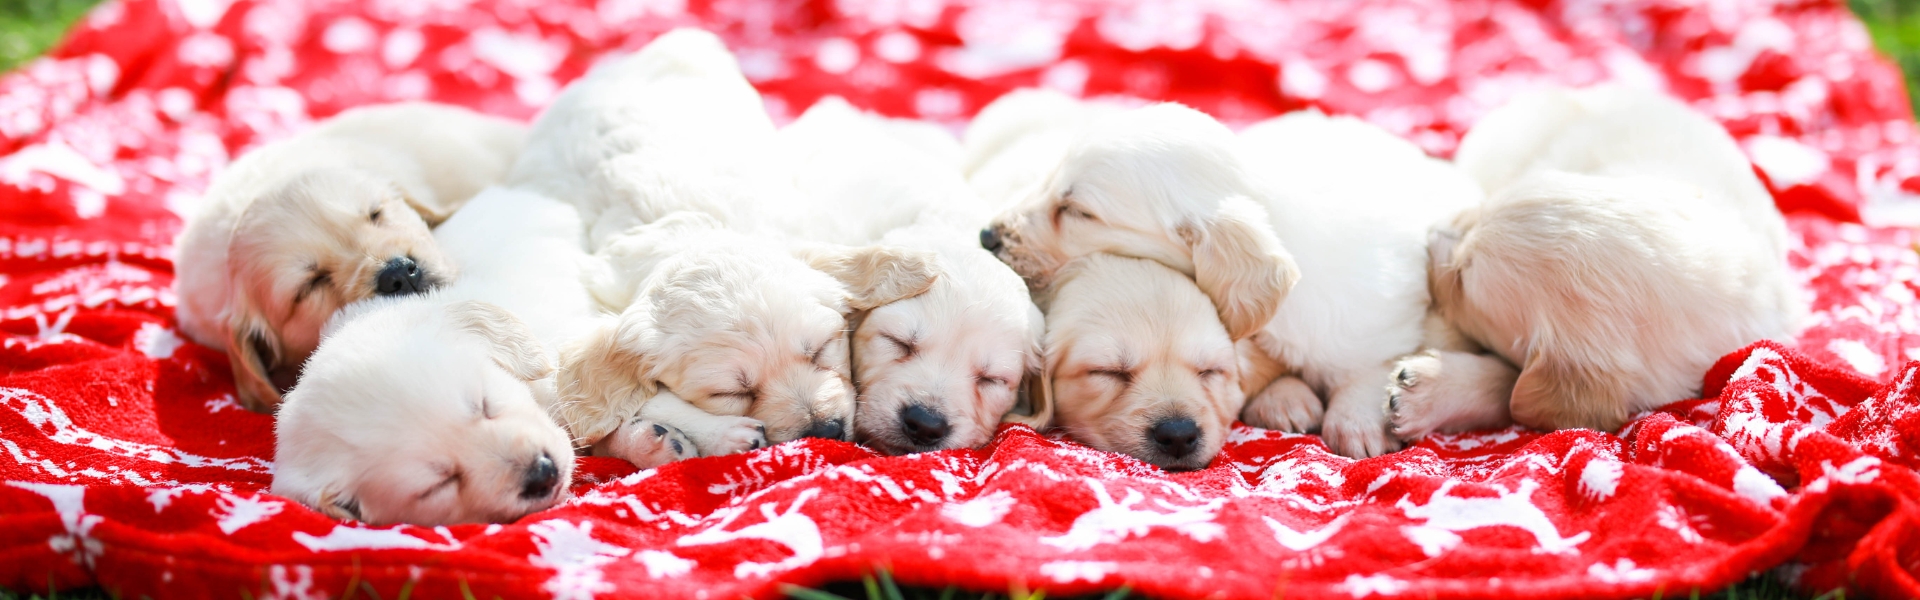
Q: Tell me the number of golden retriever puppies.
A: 7